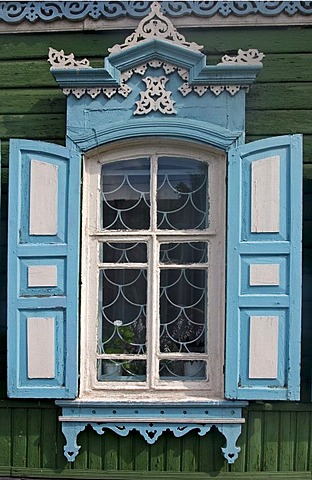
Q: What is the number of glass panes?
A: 8